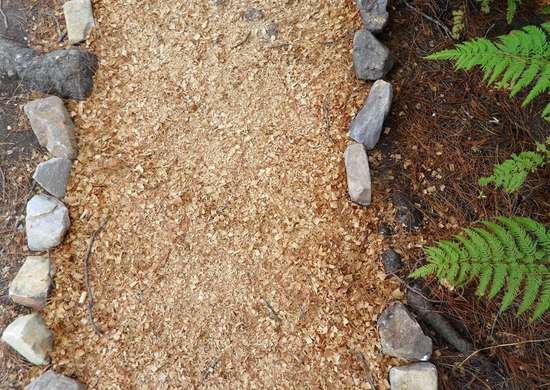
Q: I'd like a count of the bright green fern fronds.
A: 3